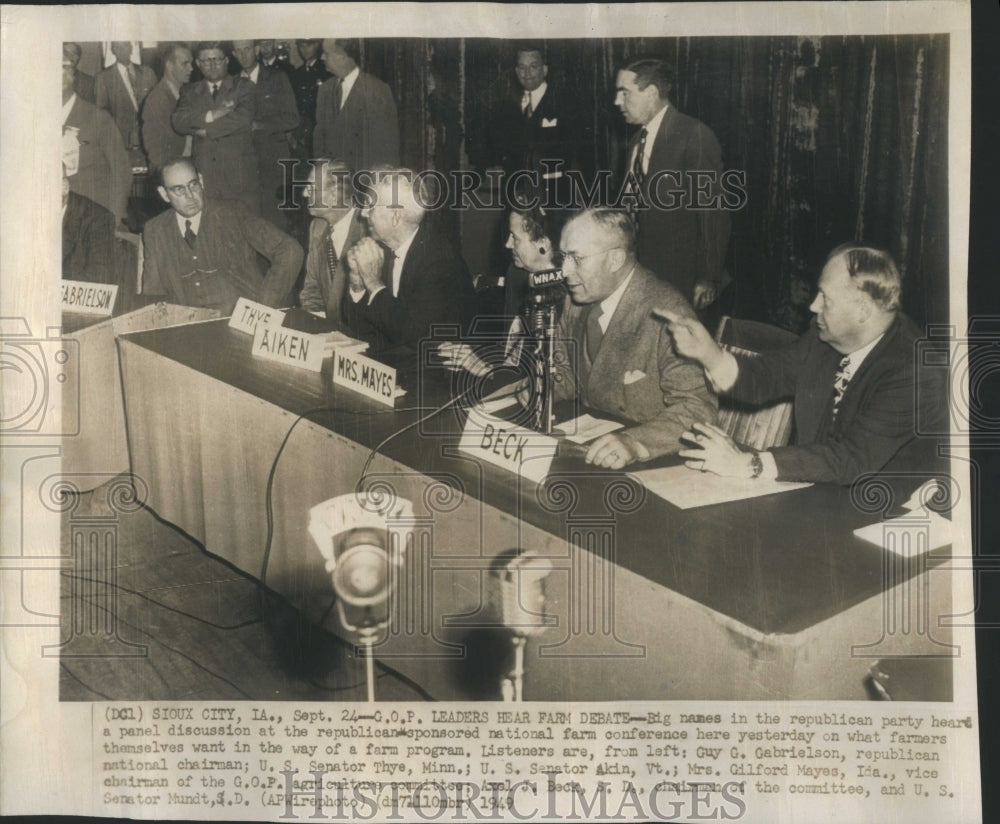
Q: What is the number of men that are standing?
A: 11